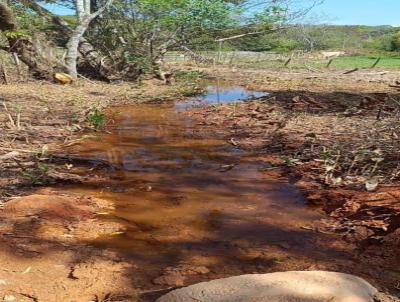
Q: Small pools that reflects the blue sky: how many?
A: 1